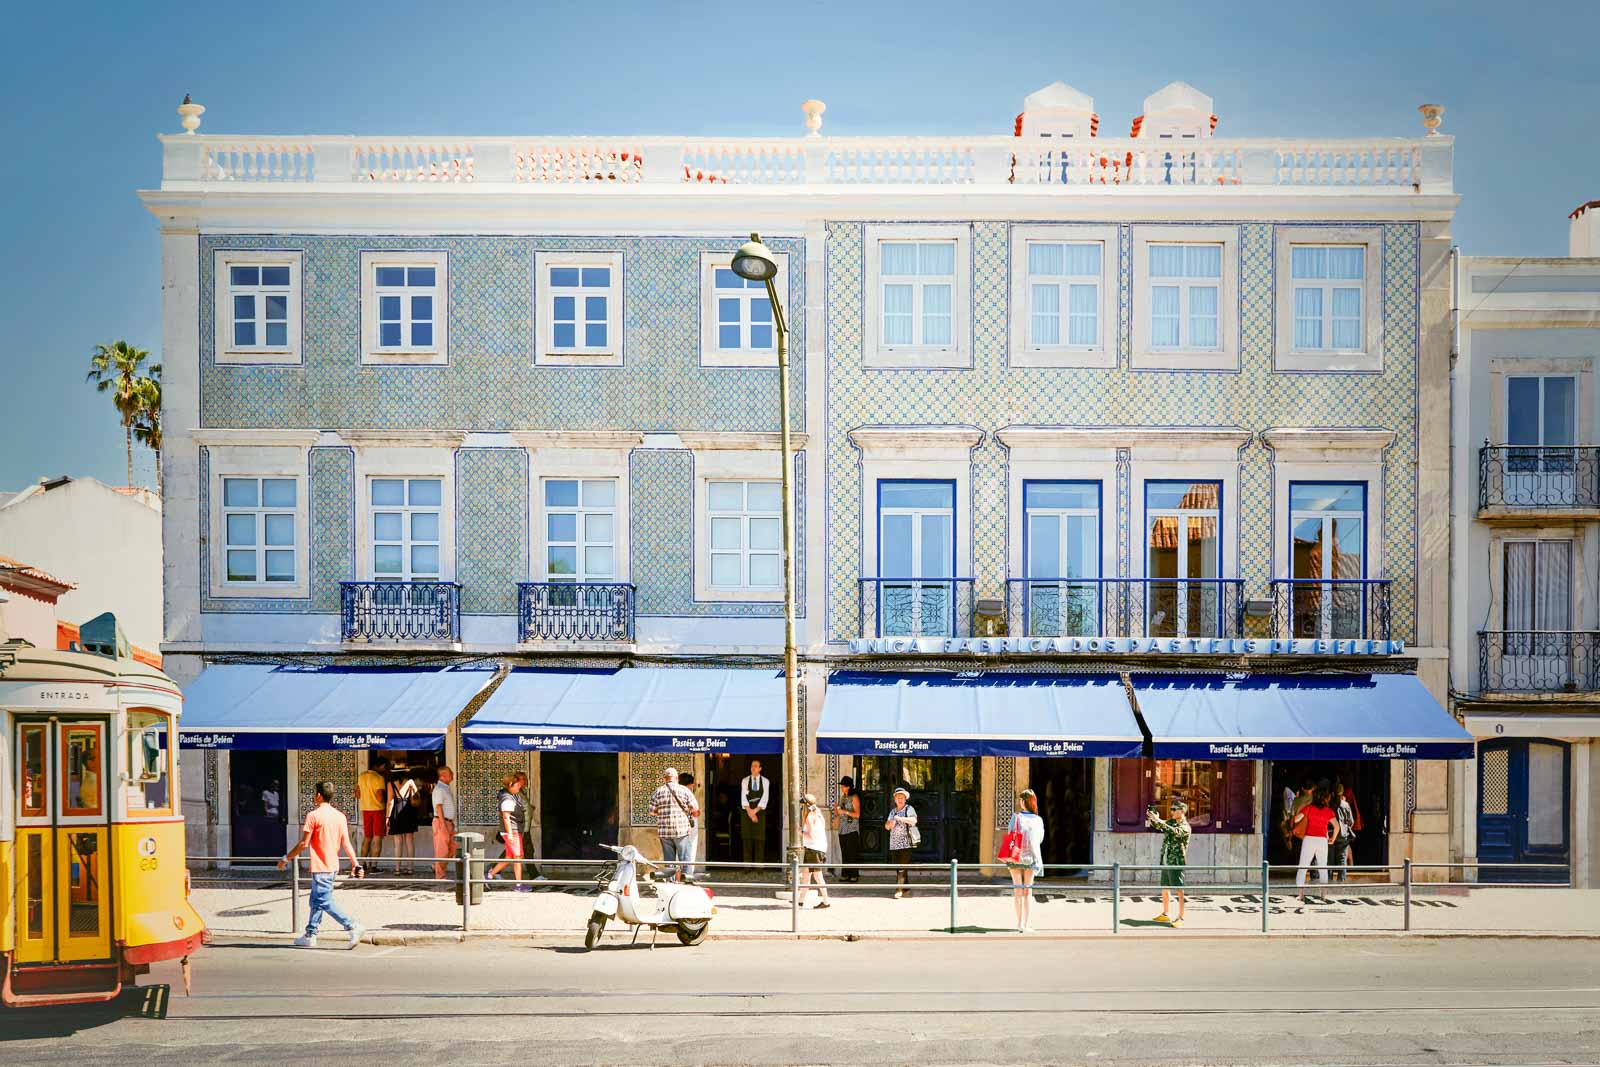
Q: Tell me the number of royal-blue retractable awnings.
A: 4